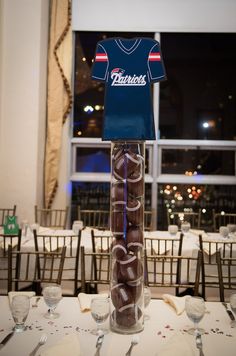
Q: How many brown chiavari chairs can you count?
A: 15